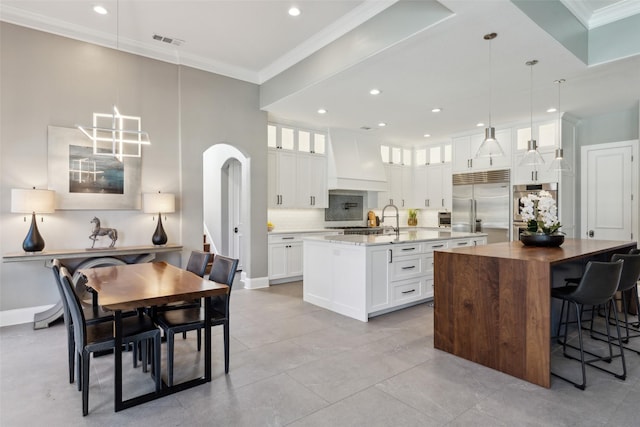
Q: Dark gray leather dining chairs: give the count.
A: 4